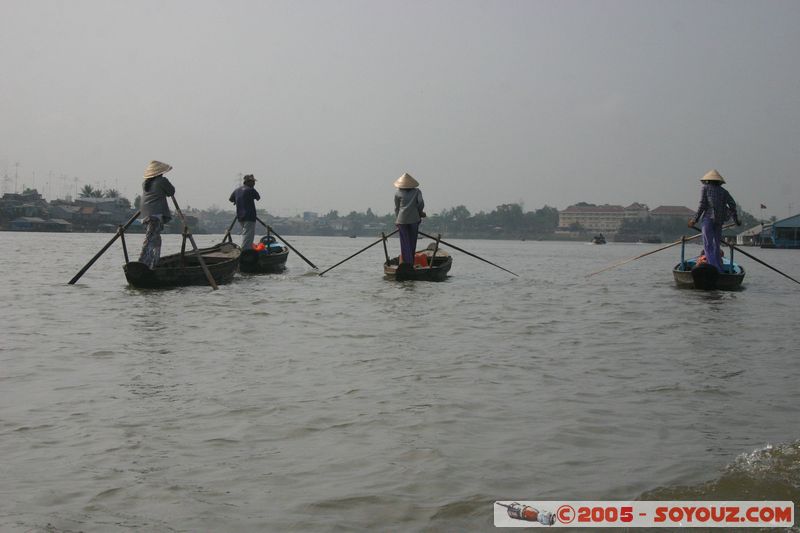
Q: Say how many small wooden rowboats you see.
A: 4